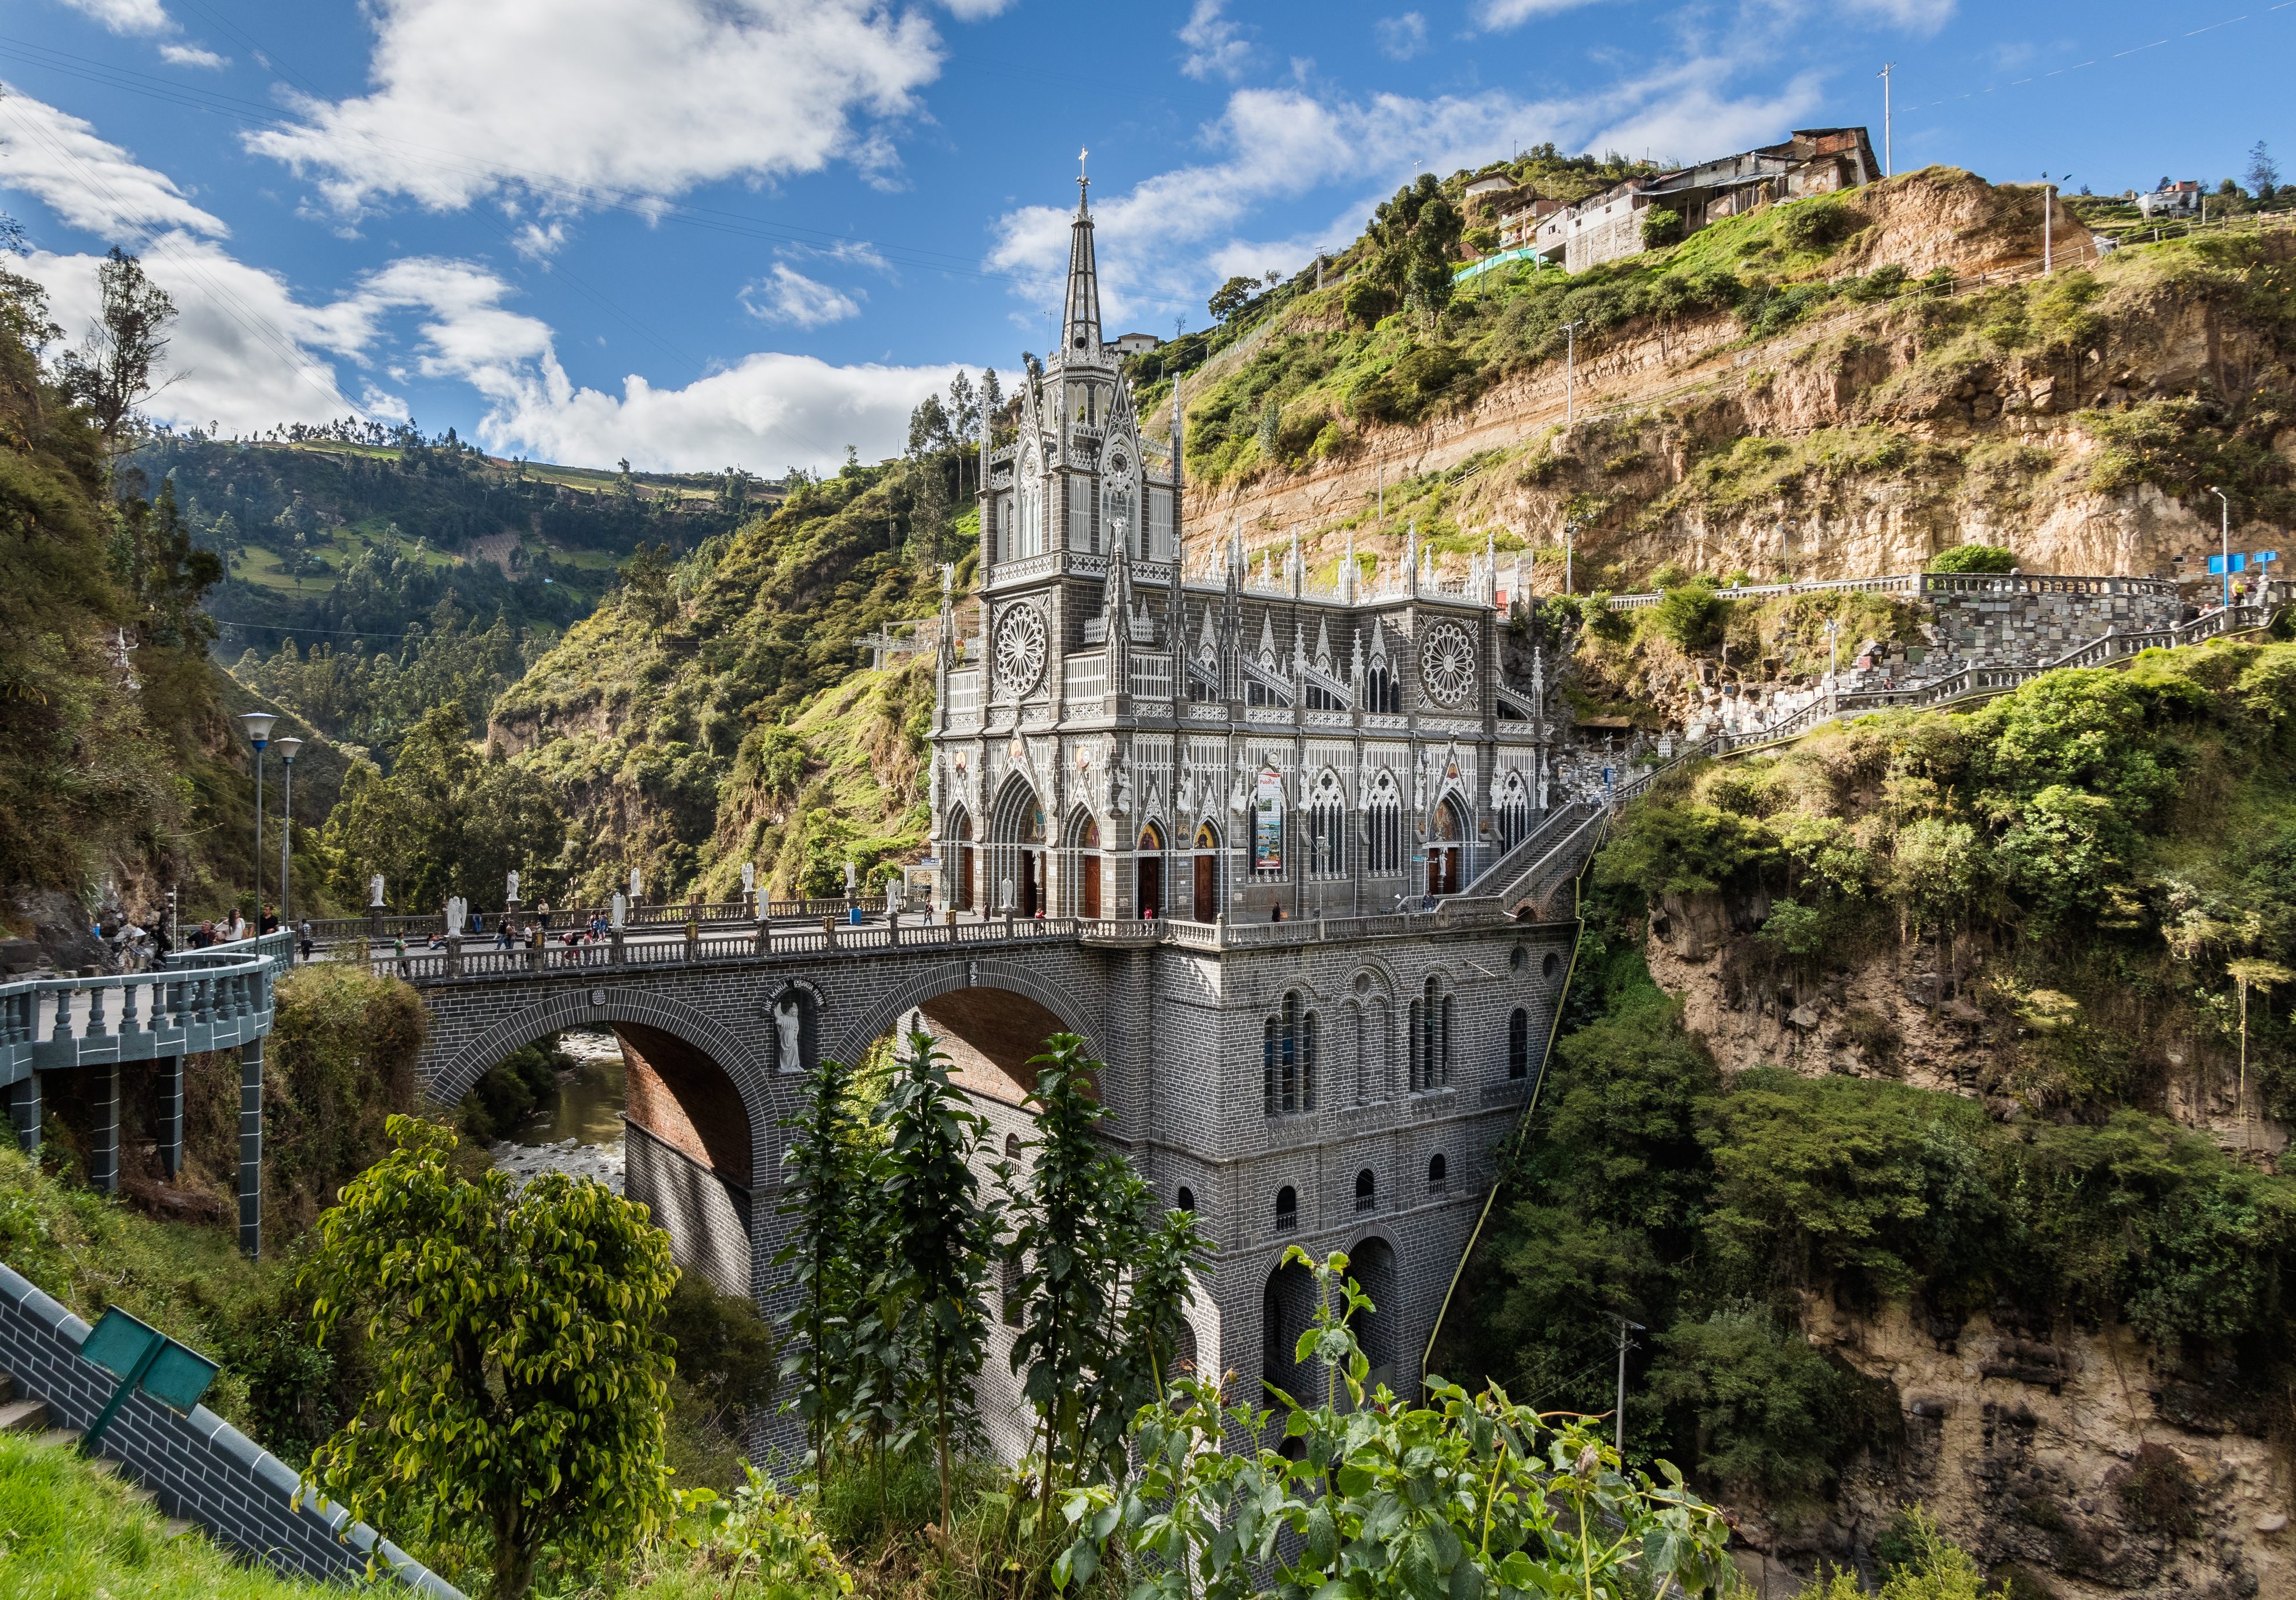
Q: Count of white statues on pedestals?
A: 10